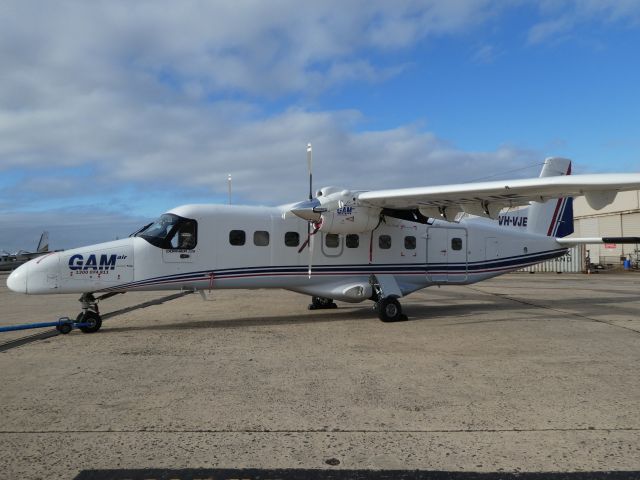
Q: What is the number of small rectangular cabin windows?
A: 8